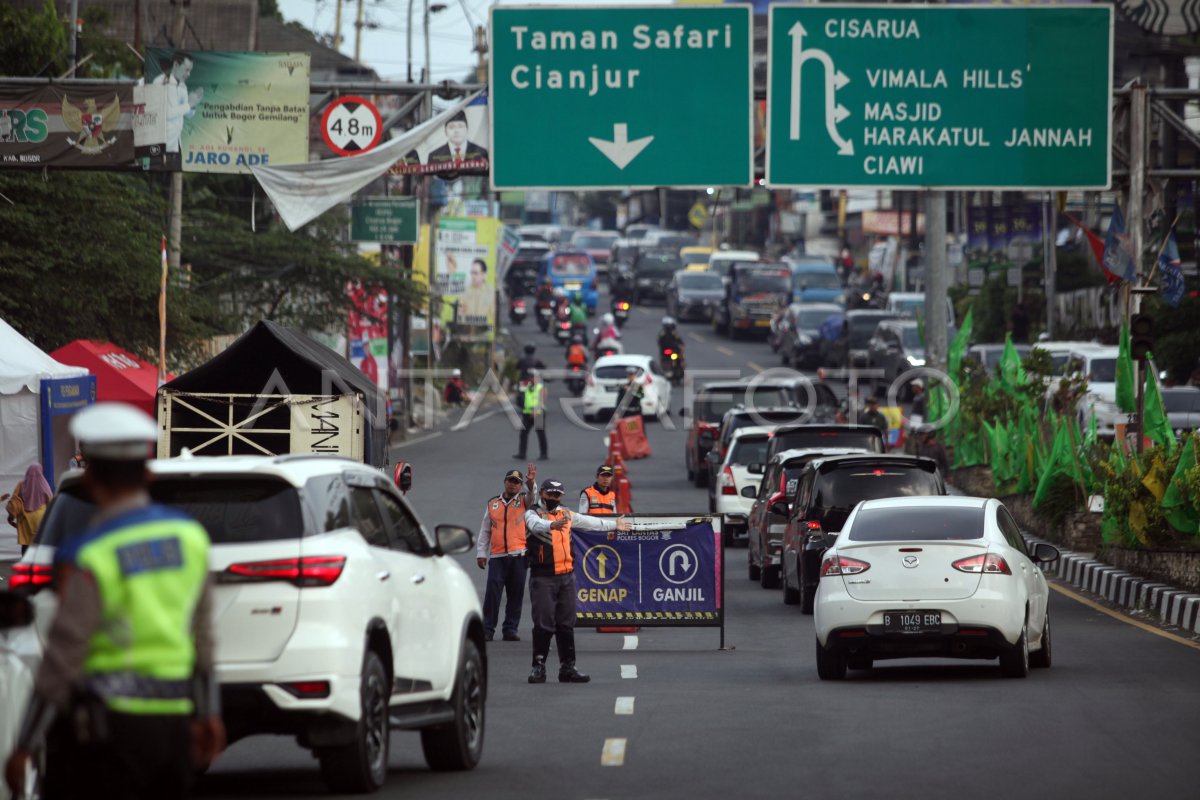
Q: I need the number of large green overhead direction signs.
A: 2